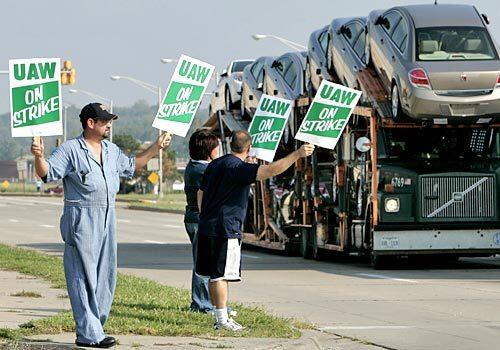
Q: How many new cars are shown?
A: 6